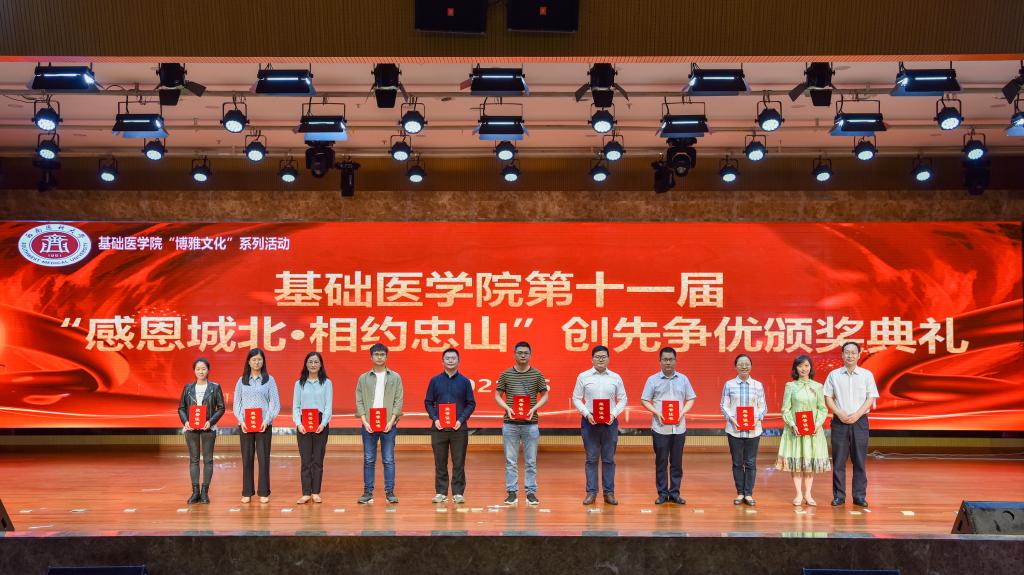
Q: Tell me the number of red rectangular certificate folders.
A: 10